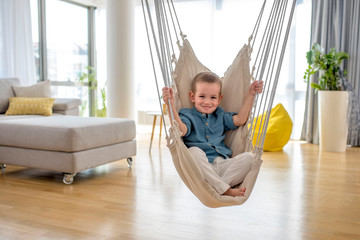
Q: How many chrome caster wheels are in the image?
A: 3